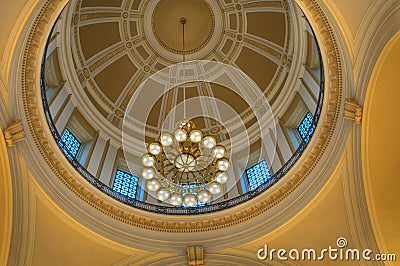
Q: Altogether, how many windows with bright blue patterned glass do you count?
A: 5